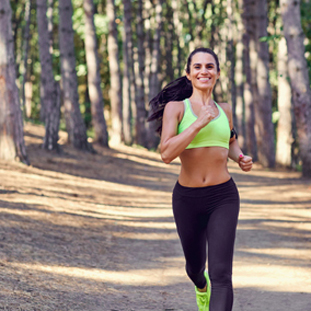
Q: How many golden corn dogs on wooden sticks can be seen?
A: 0